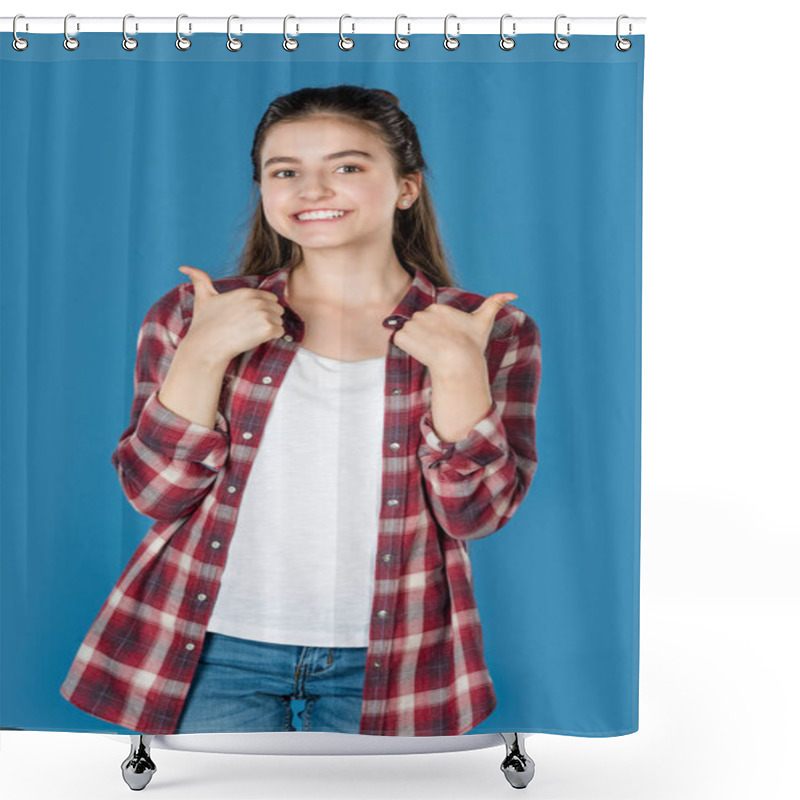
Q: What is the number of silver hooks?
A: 12